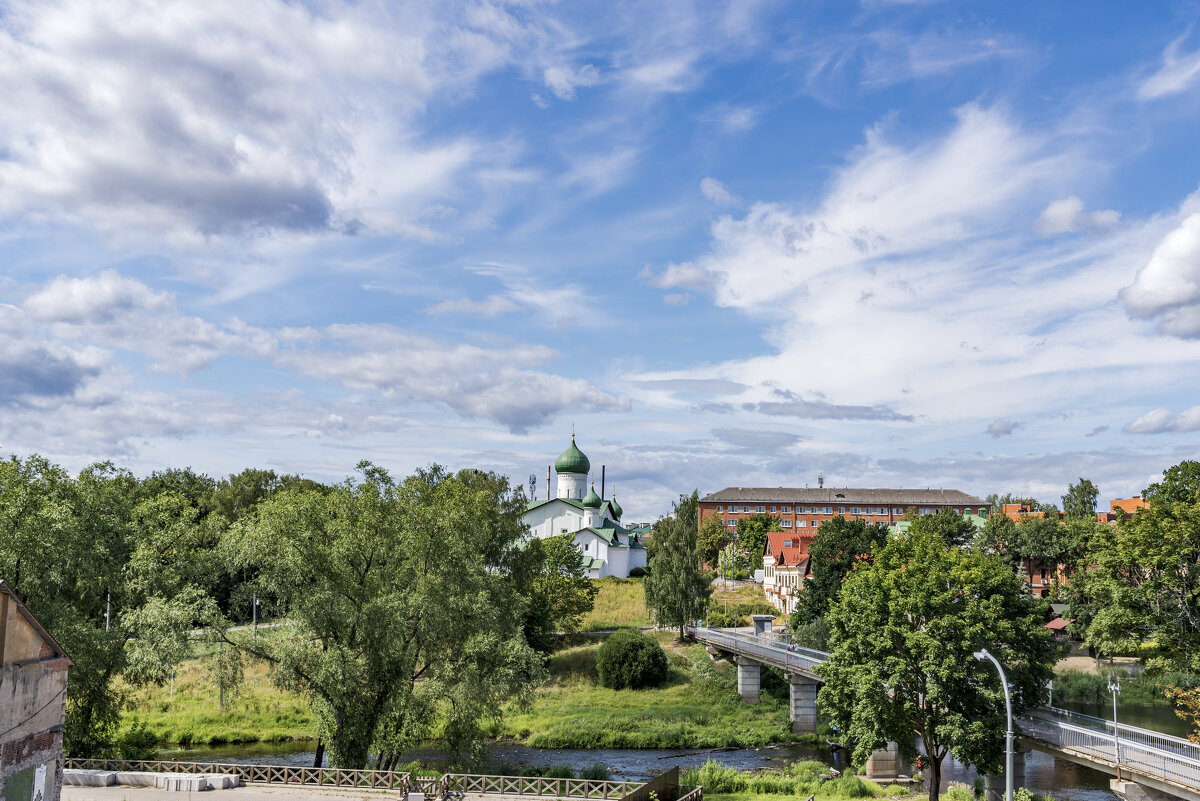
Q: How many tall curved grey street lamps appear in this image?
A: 1